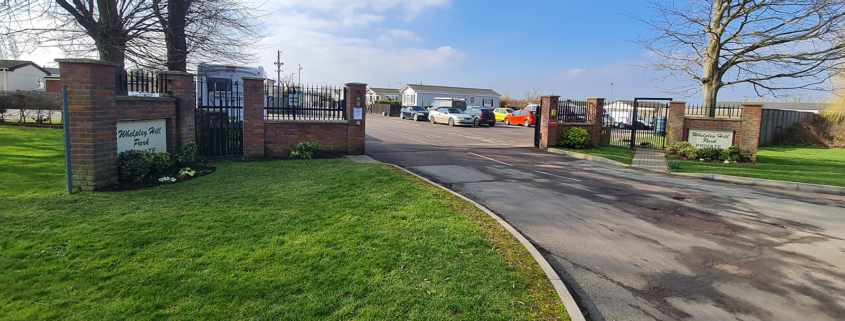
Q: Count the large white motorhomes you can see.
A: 1